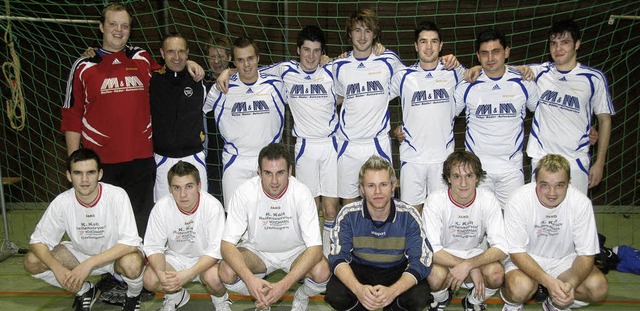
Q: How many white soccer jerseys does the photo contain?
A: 11